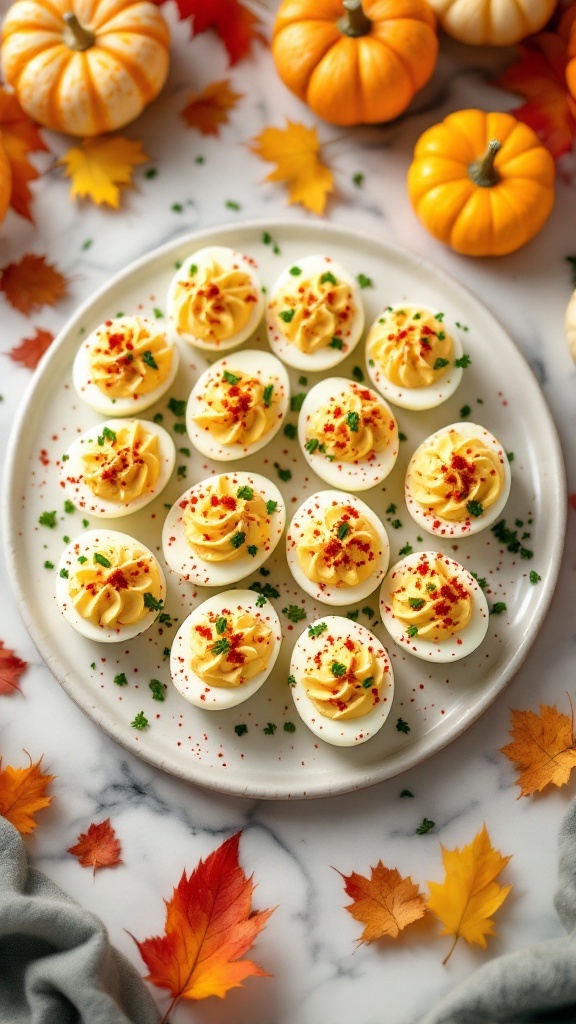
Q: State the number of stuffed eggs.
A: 14